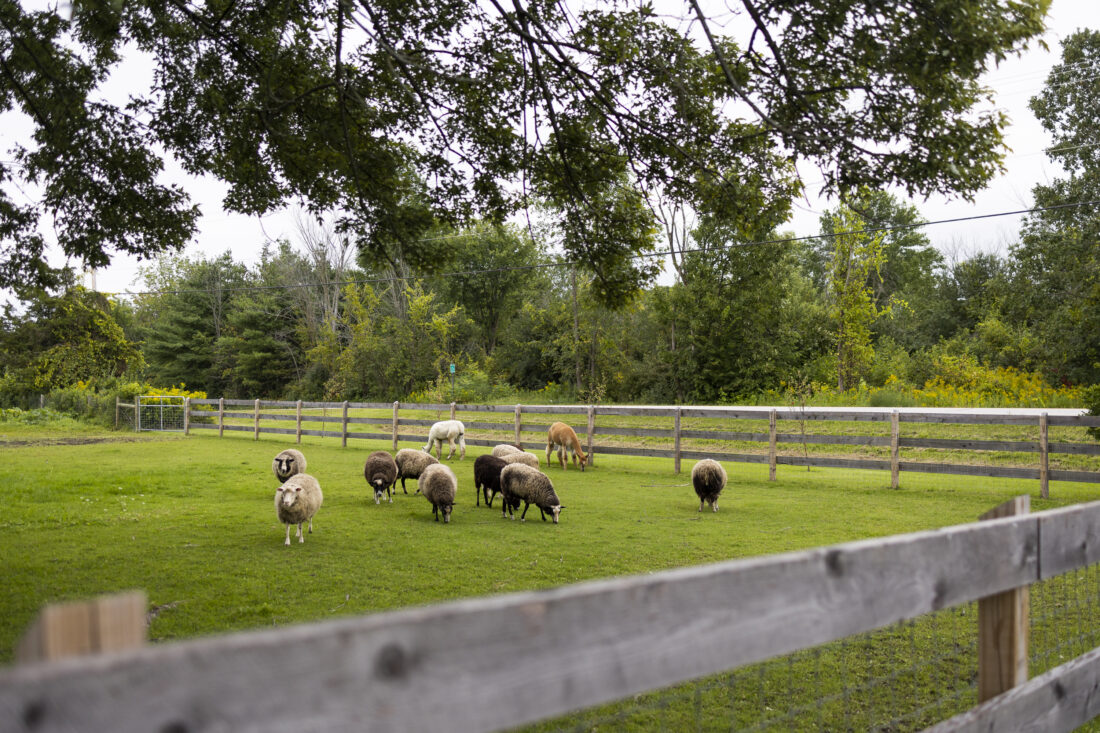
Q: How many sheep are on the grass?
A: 10